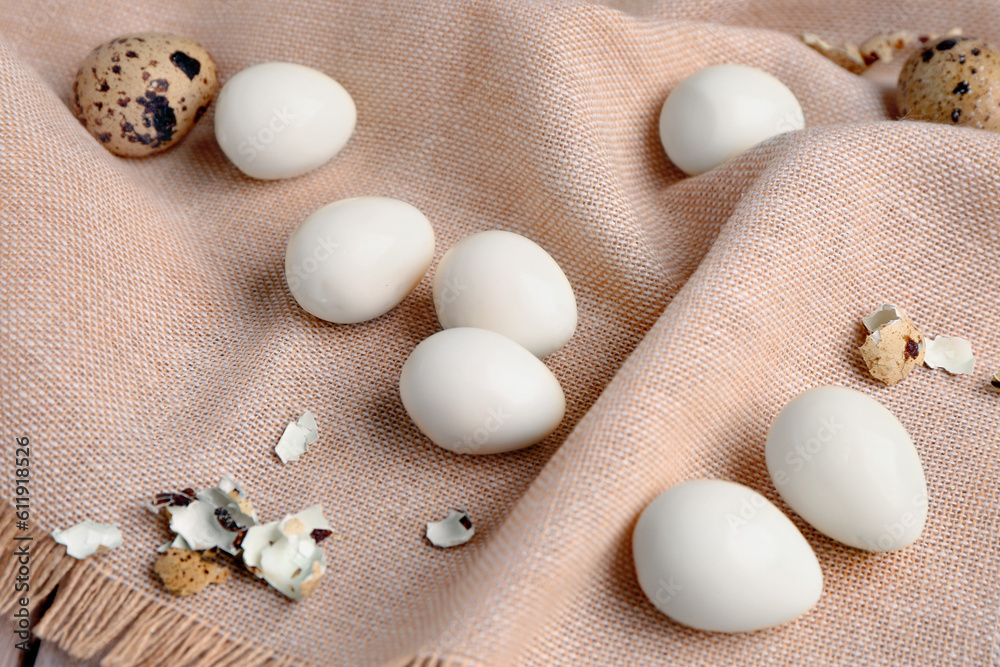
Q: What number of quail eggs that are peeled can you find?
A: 7